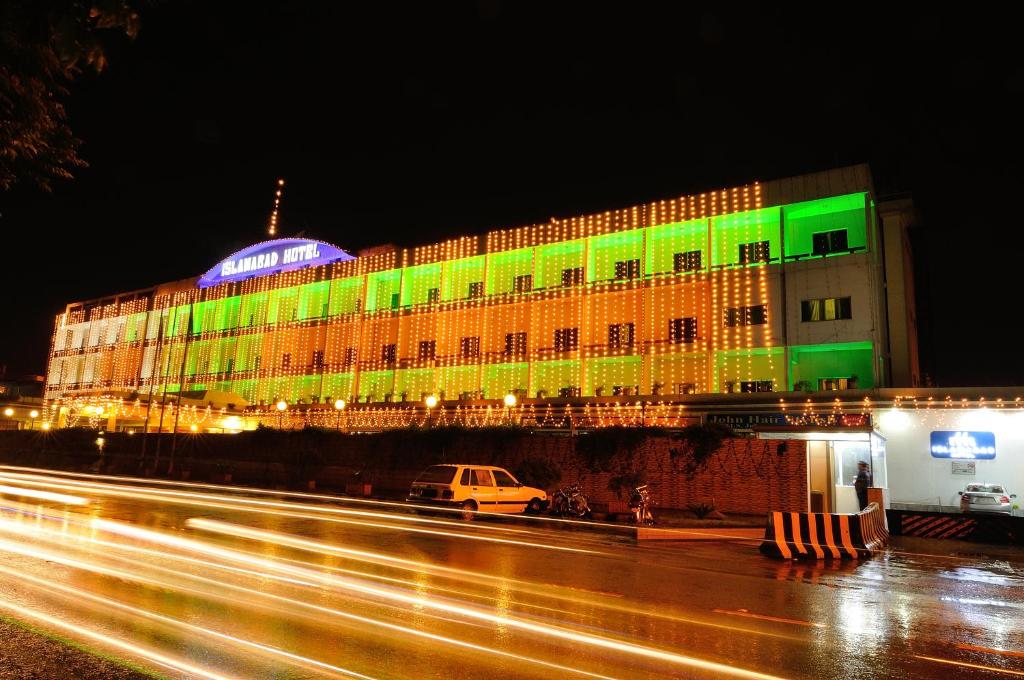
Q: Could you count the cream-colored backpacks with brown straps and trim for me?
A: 0